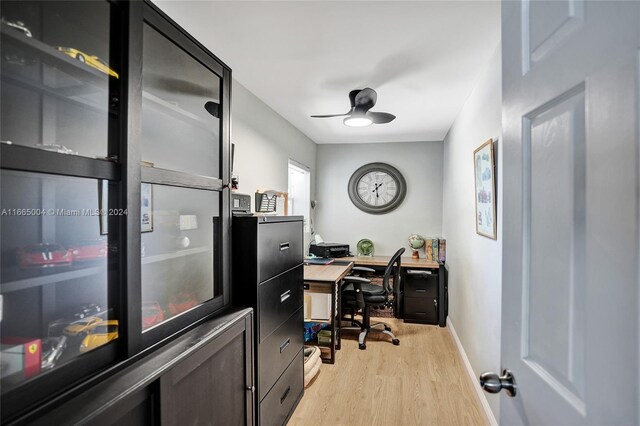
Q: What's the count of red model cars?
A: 4